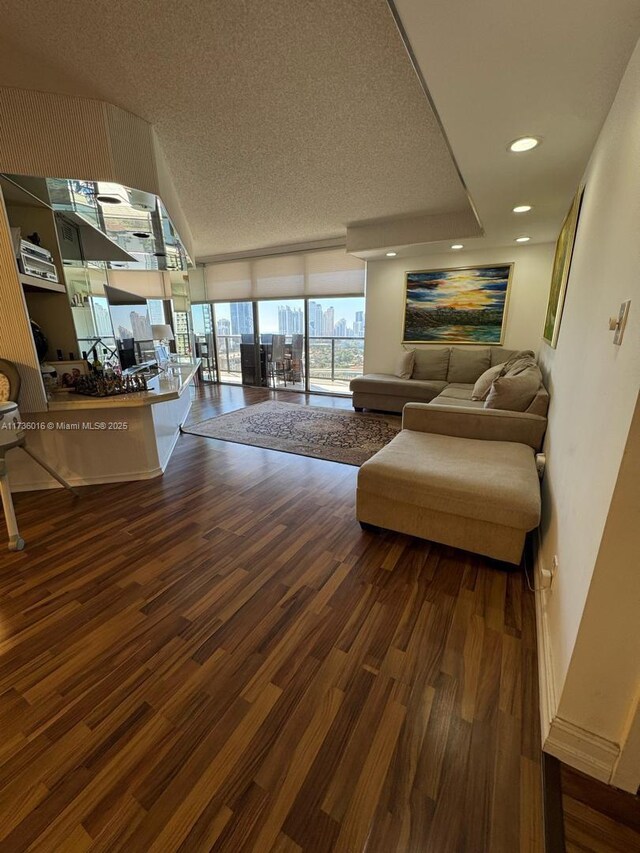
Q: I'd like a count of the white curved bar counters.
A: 1